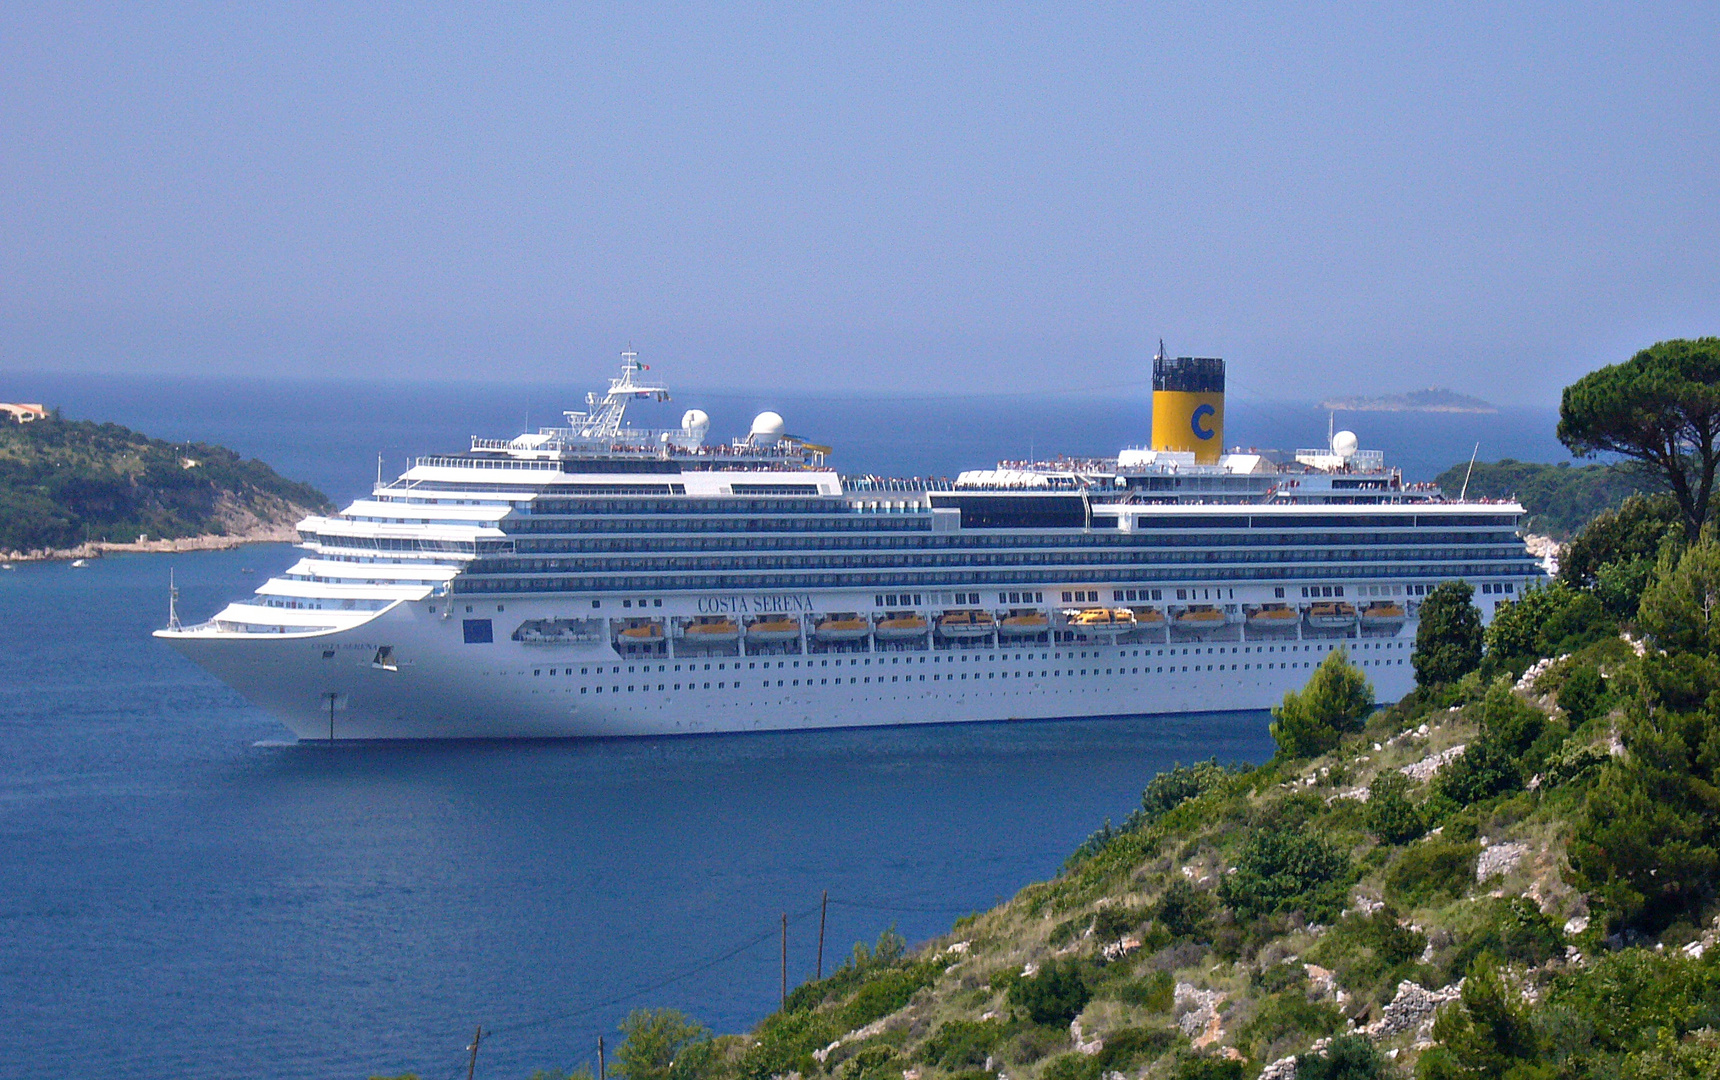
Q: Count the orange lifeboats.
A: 13